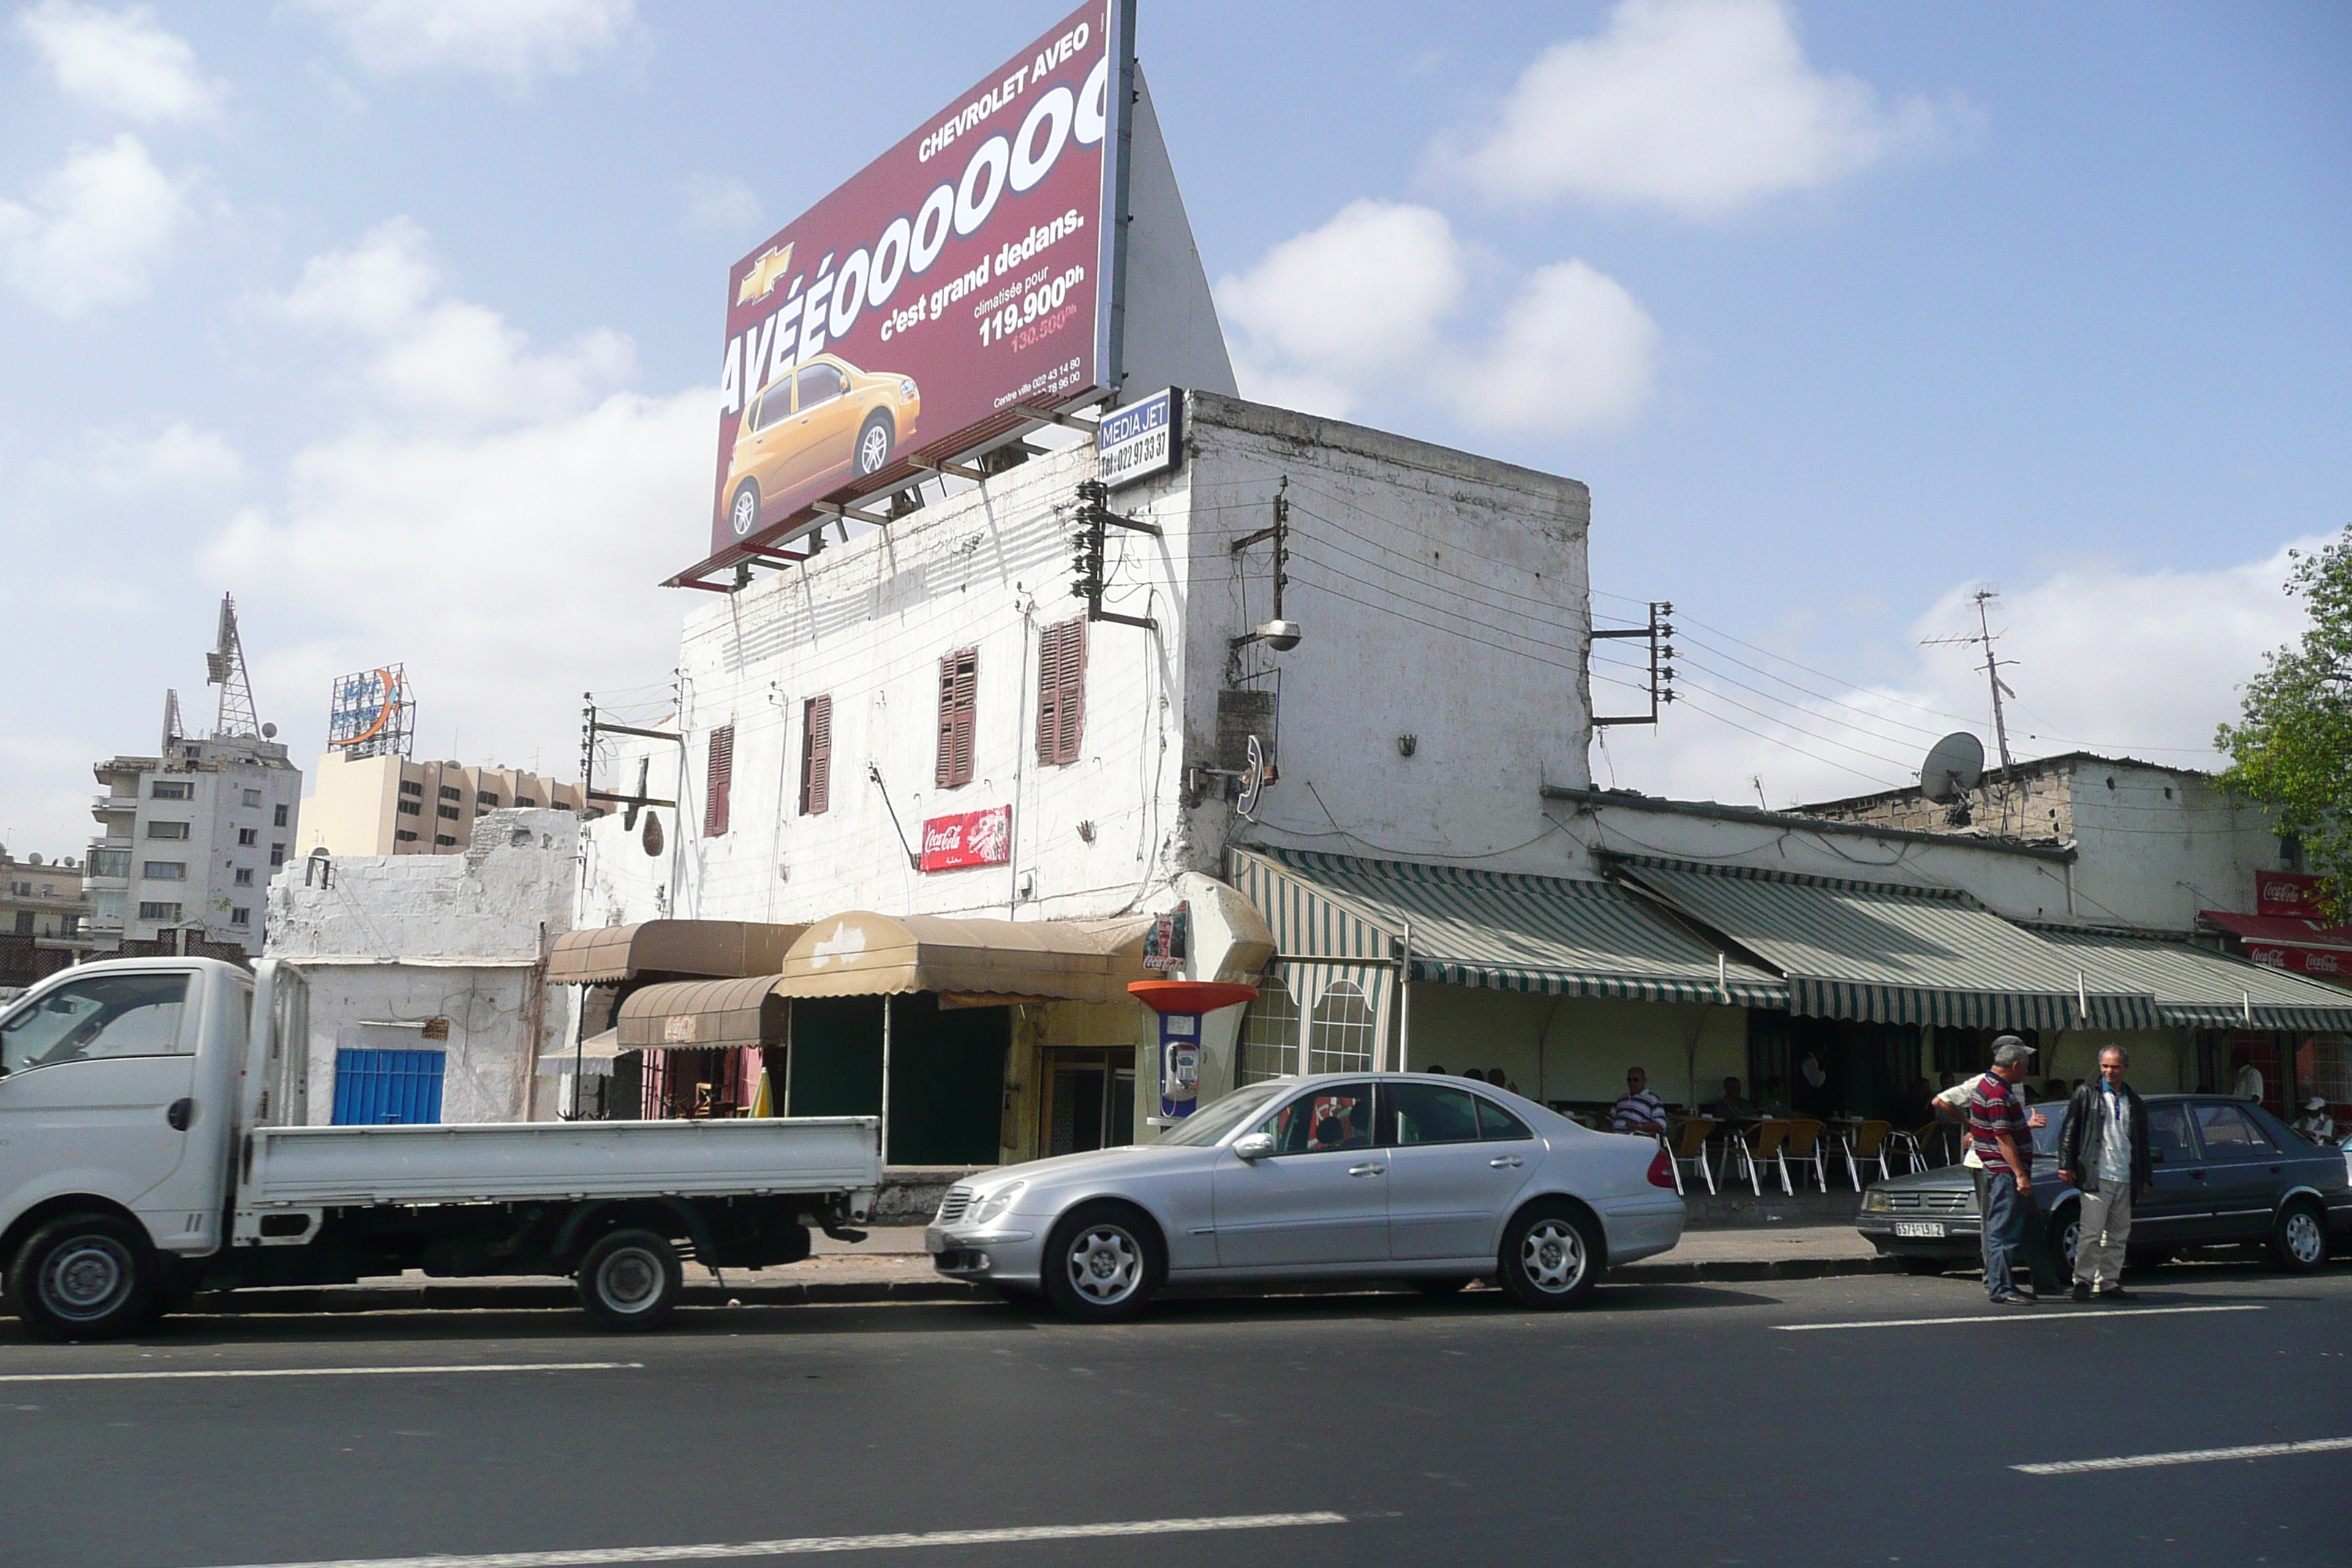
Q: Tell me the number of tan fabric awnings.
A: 3